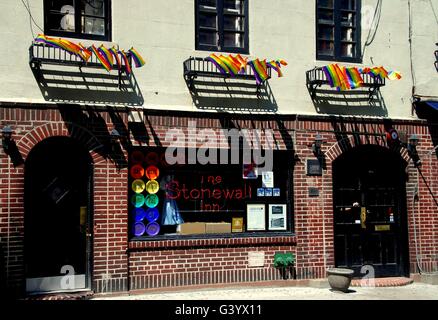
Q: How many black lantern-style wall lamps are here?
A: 4